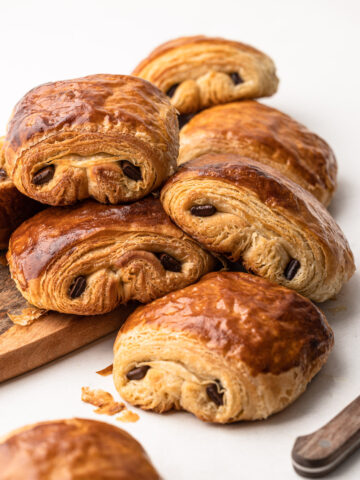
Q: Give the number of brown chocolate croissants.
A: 8